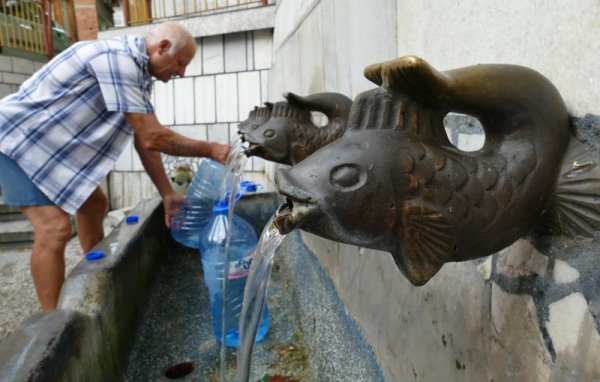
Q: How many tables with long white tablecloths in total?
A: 0